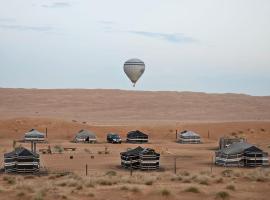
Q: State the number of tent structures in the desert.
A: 7